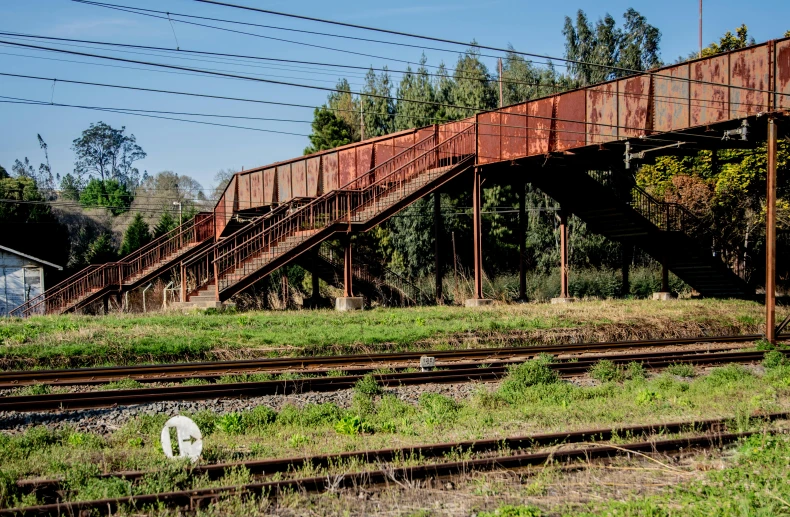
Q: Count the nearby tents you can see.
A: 0